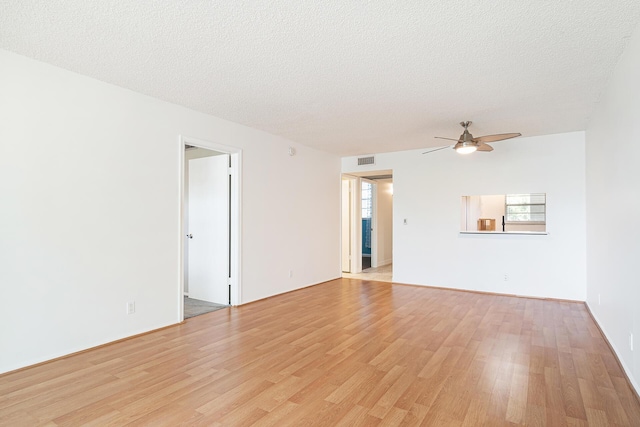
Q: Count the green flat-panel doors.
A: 0